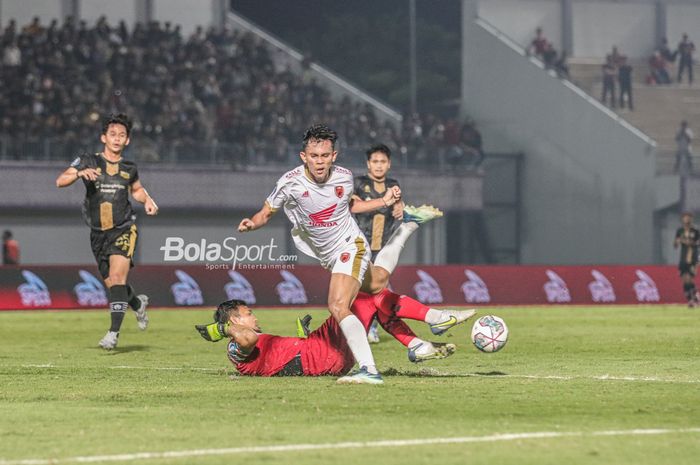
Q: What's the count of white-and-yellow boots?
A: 2